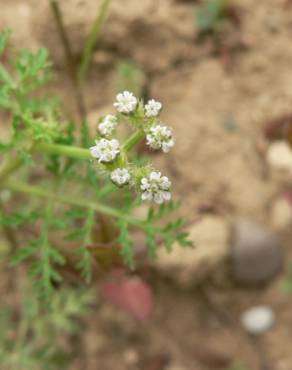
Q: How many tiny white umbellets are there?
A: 7